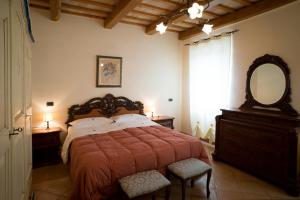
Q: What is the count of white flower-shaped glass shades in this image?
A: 3